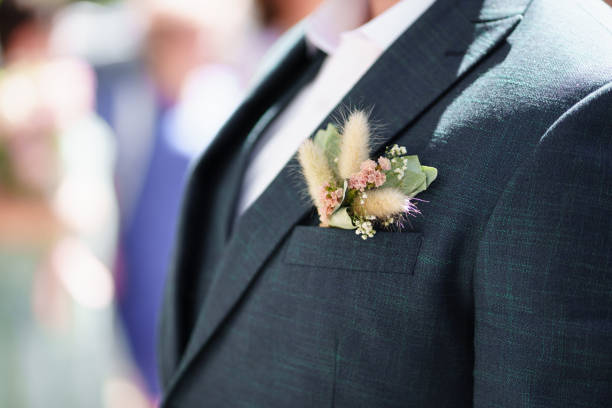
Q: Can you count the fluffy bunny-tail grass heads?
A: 3